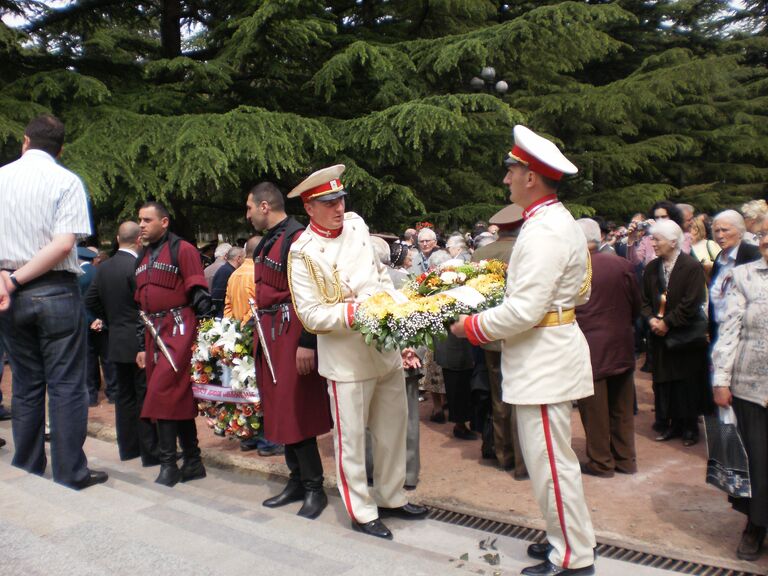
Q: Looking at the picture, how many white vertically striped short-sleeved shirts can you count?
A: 1